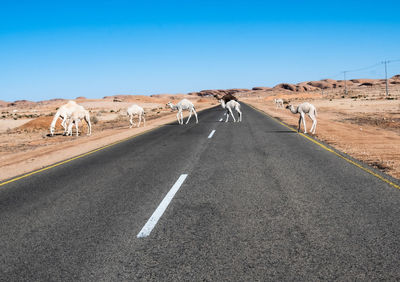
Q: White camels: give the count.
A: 7